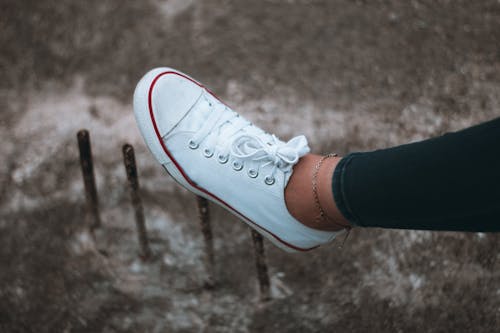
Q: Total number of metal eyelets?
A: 6